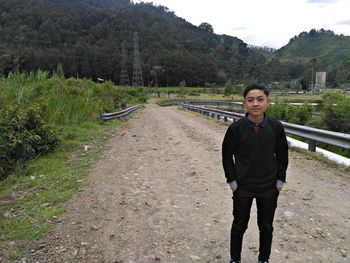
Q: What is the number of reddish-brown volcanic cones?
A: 0